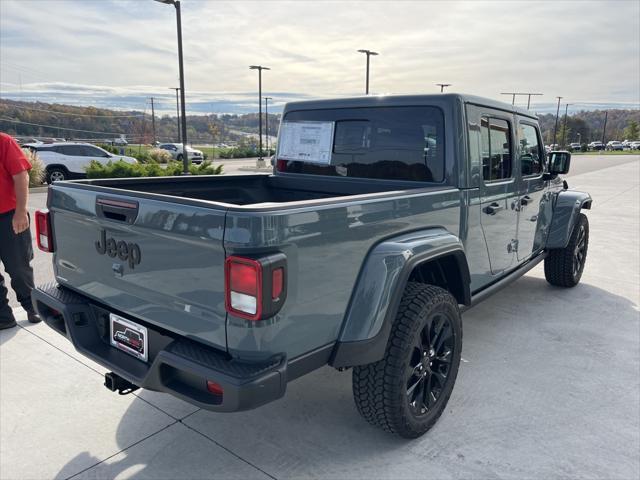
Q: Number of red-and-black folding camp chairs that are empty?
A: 0